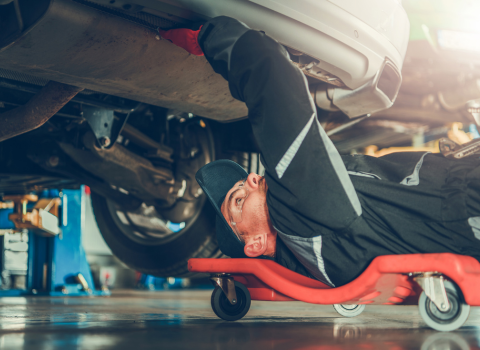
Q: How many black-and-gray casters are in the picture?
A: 3